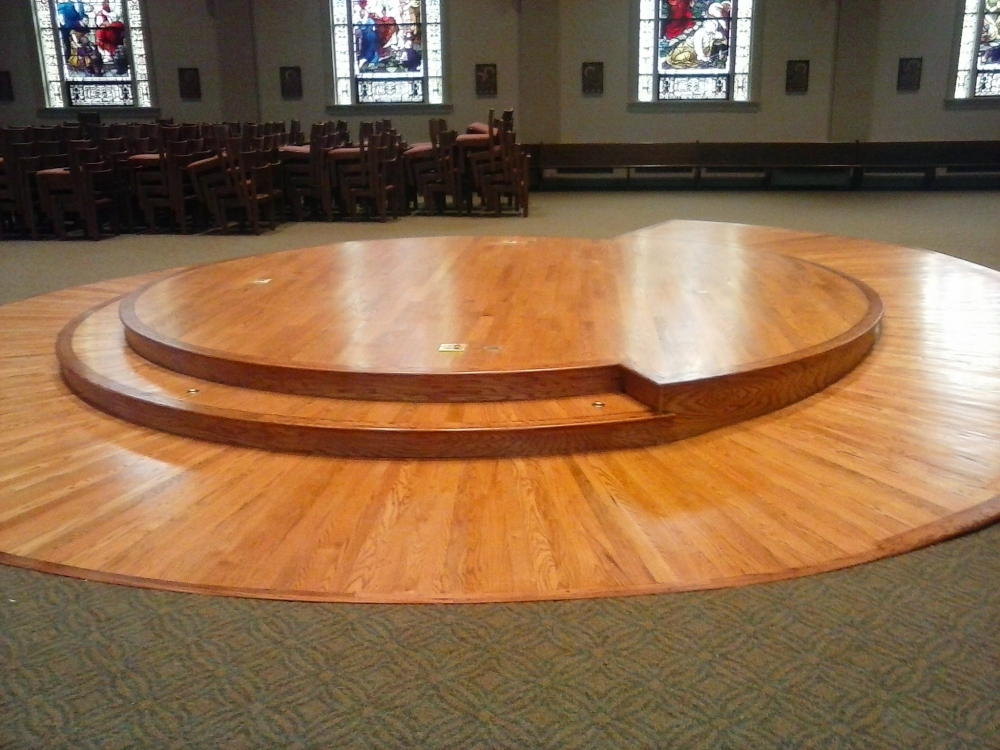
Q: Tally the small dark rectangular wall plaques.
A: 7